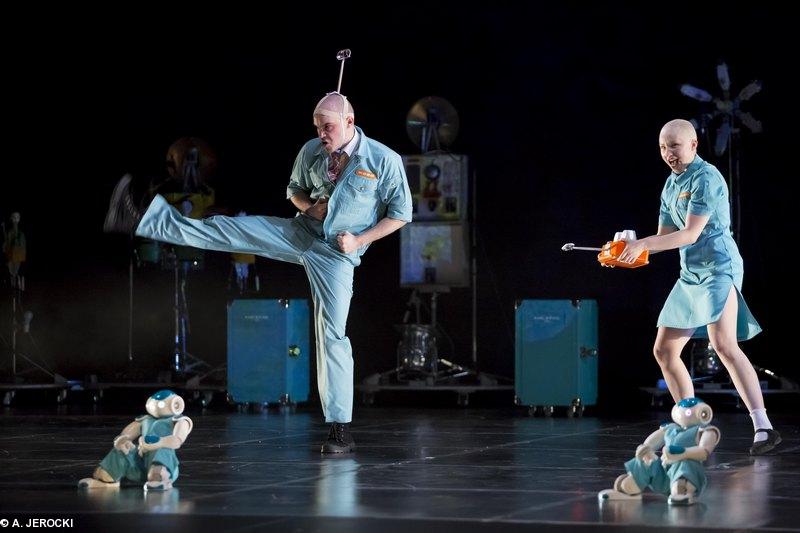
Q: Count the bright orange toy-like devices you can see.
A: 1